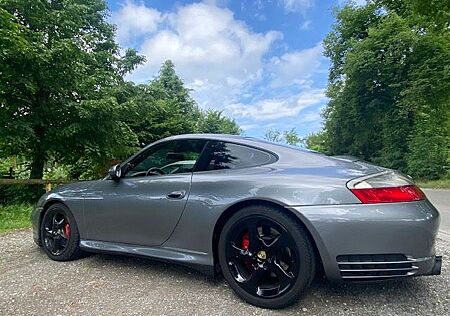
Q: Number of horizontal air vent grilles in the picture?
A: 3